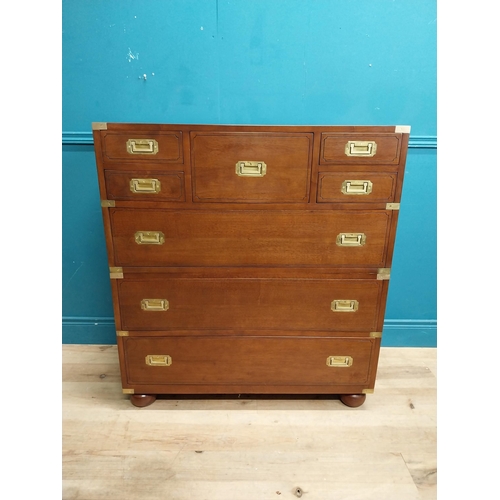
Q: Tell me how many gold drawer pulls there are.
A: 11